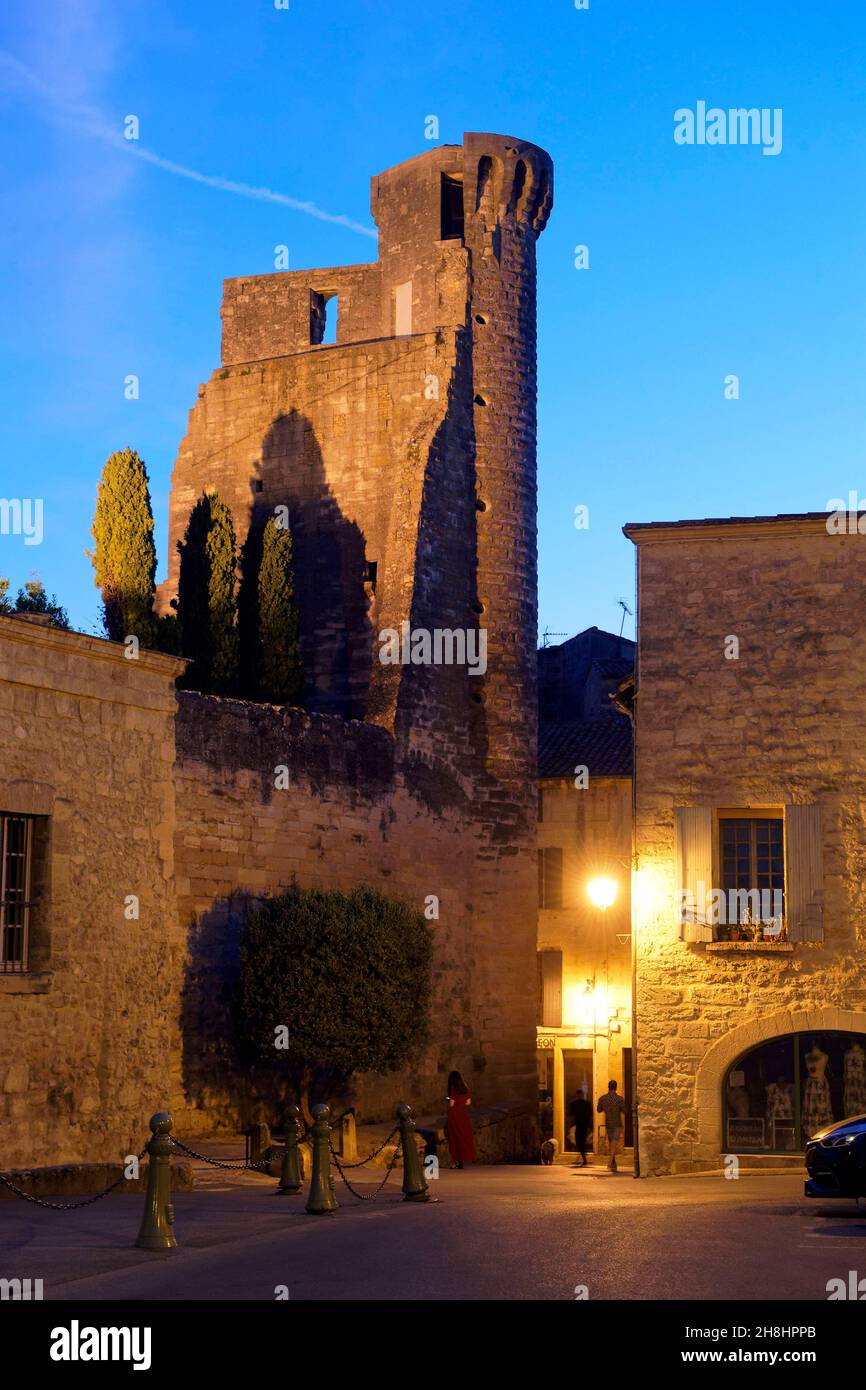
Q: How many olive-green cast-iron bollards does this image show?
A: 4